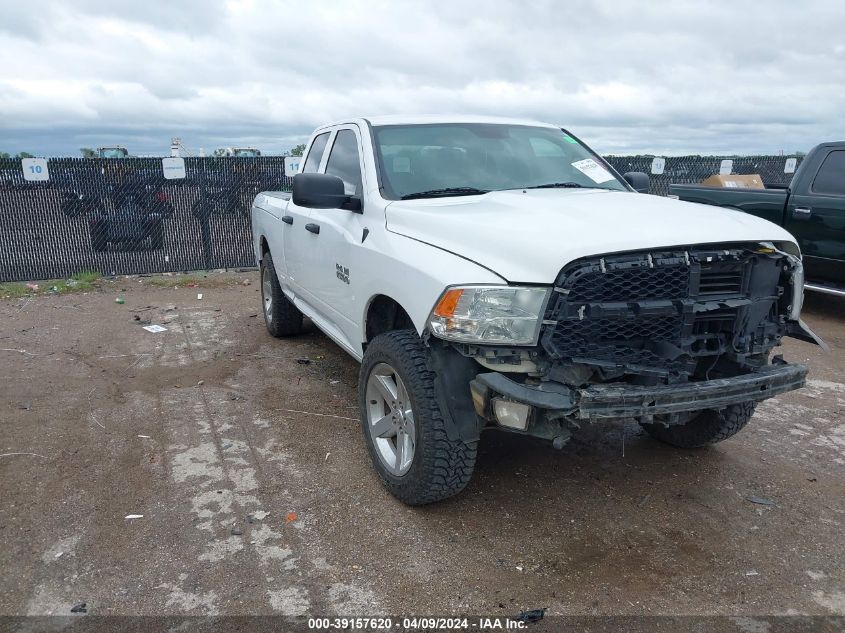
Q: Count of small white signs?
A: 6